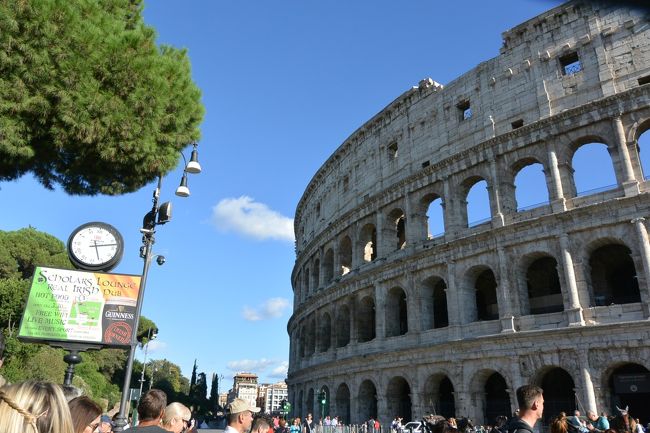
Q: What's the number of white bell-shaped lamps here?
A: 2